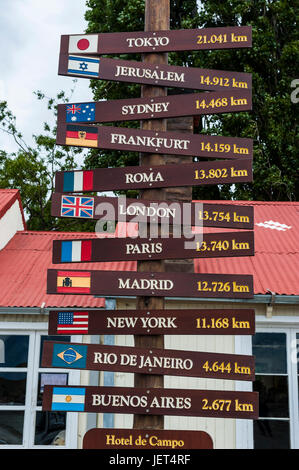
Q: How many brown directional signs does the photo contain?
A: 11